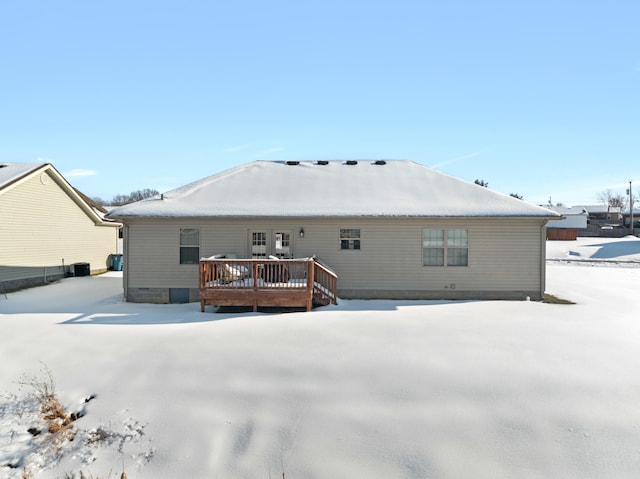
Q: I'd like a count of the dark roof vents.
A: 4